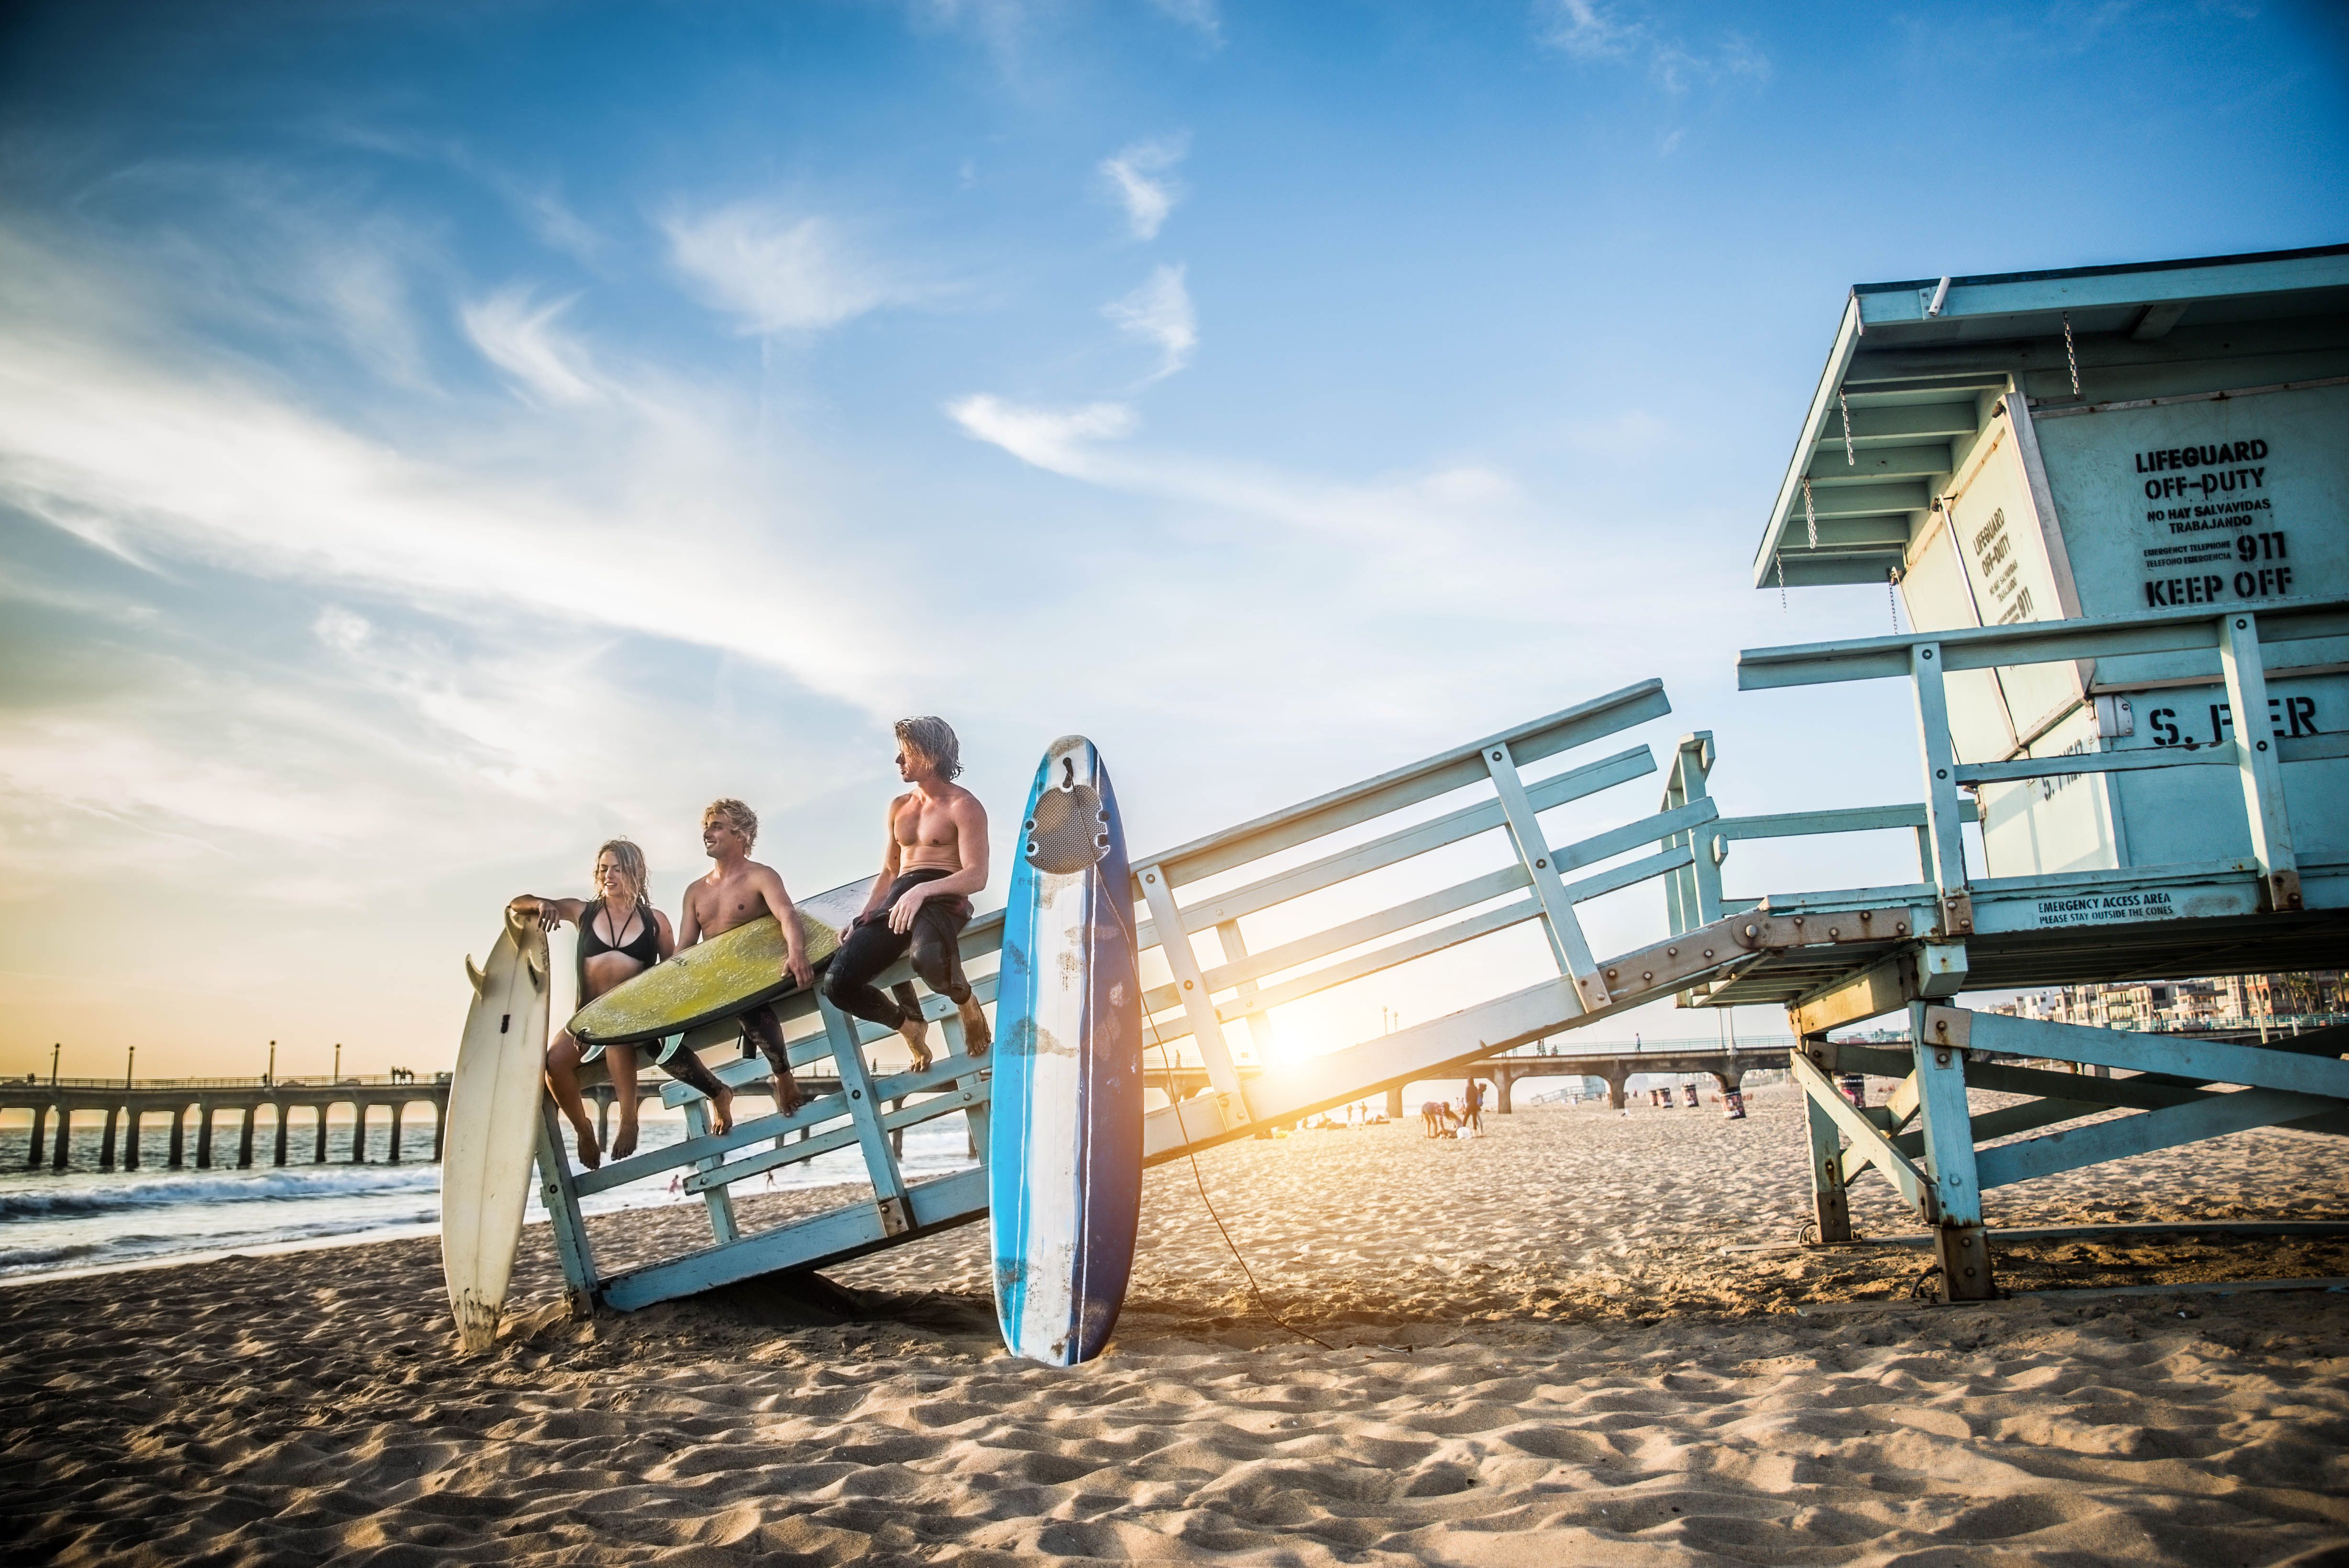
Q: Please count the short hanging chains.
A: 5